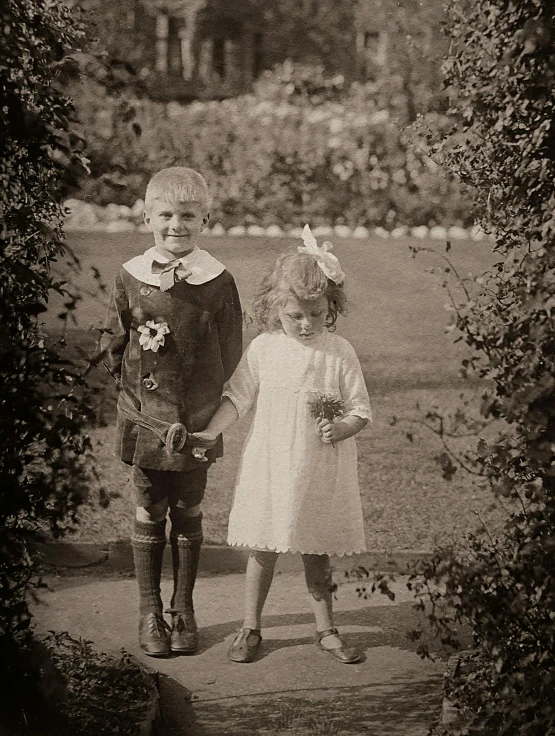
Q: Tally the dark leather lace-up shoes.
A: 2